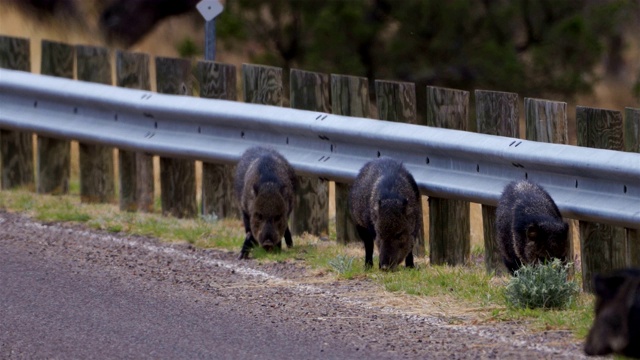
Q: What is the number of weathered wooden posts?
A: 15